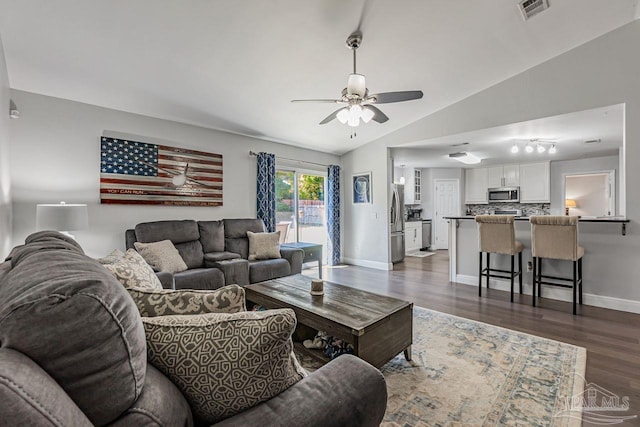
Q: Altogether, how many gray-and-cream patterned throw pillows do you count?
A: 3